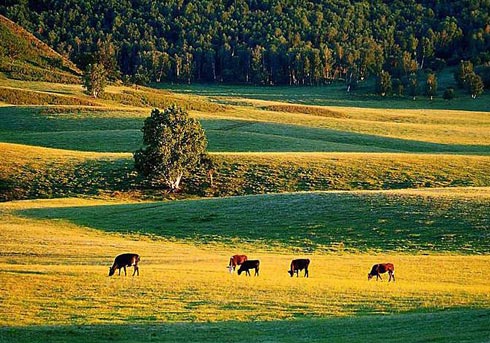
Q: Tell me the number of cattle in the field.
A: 5